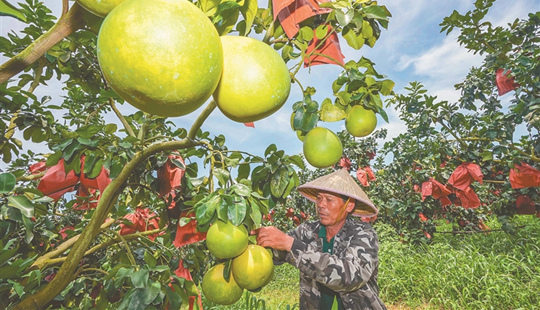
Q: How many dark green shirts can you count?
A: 1